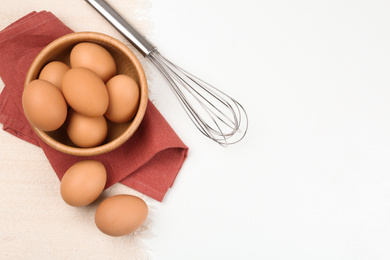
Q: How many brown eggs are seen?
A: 8